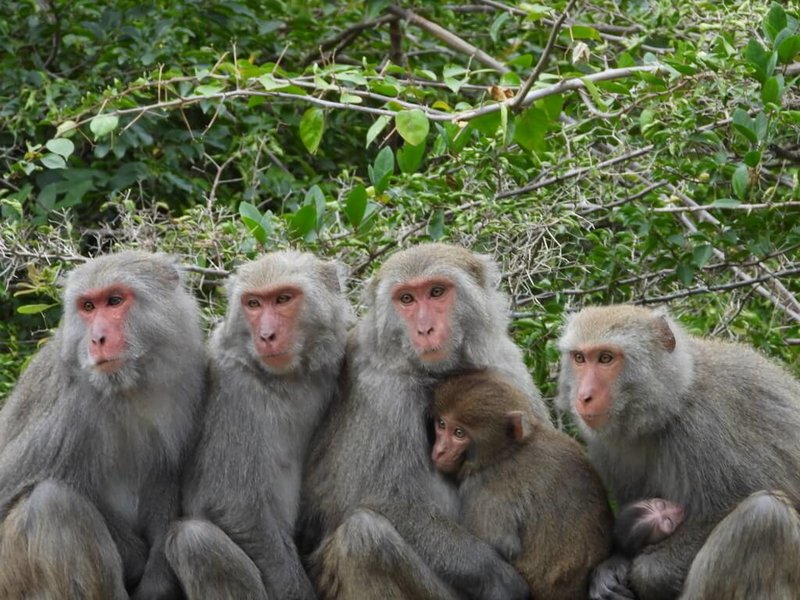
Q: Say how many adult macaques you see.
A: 4